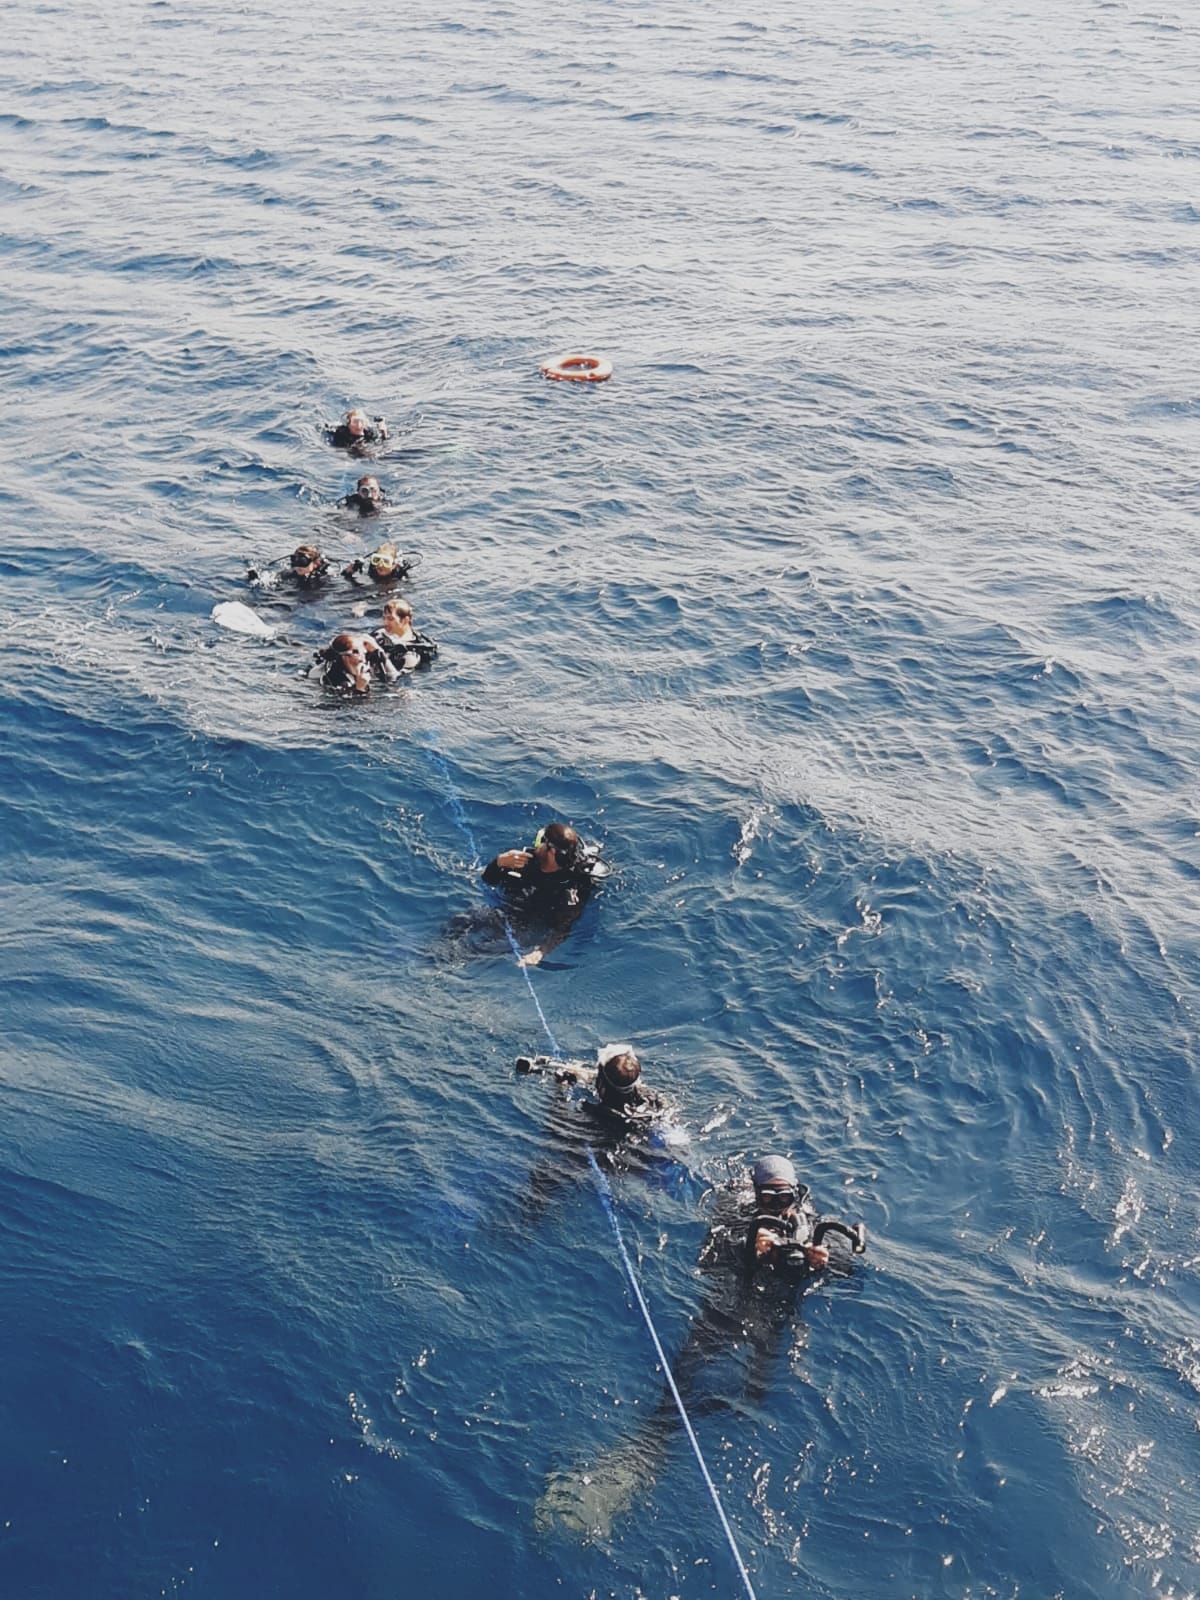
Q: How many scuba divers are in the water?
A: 9